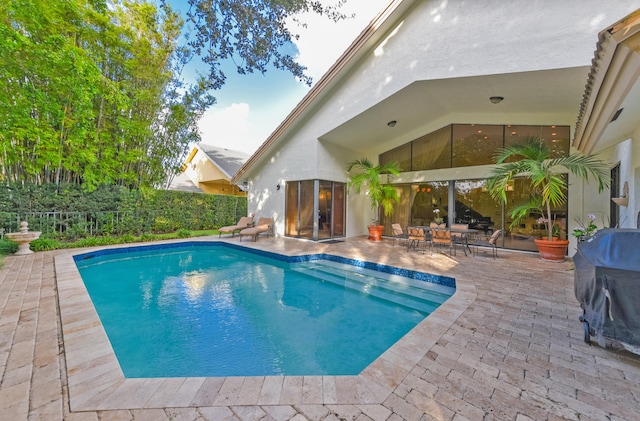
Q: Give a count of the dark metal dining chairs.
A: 6